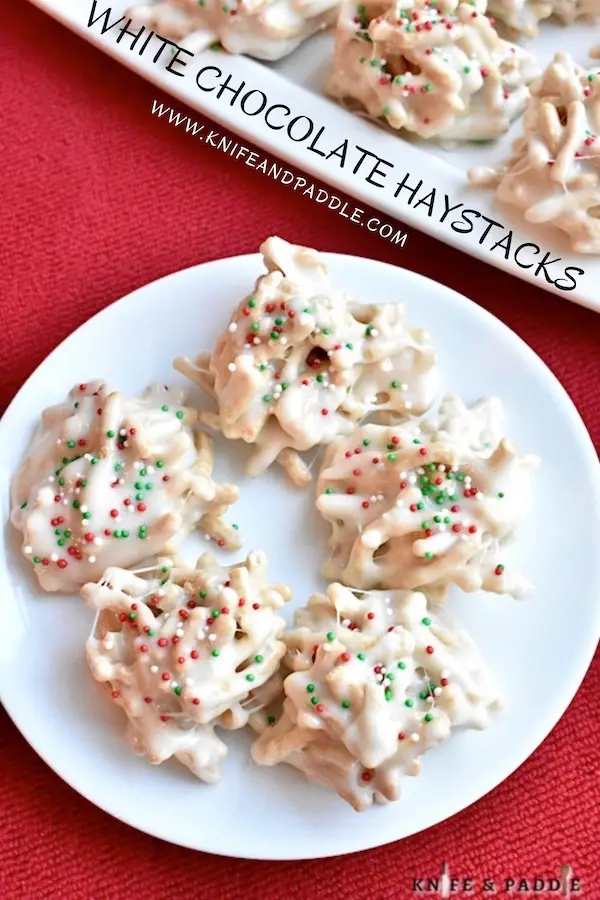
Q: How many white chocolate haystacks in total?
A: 9